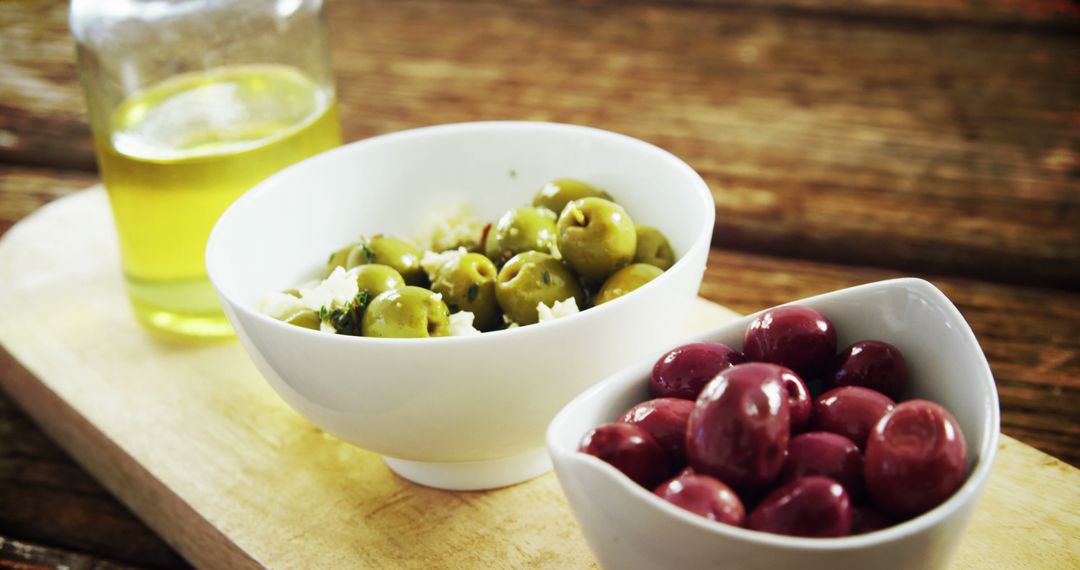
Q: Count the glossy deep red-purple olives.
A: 12